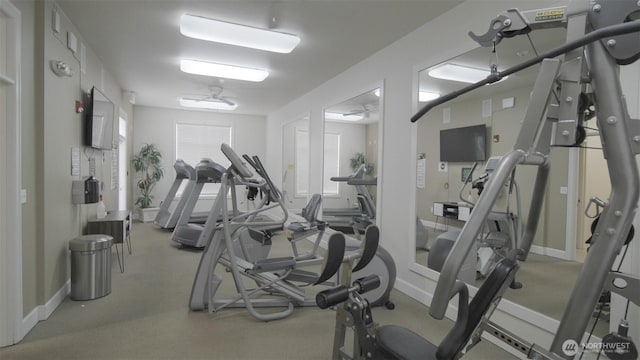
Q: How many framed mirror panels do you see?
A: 3